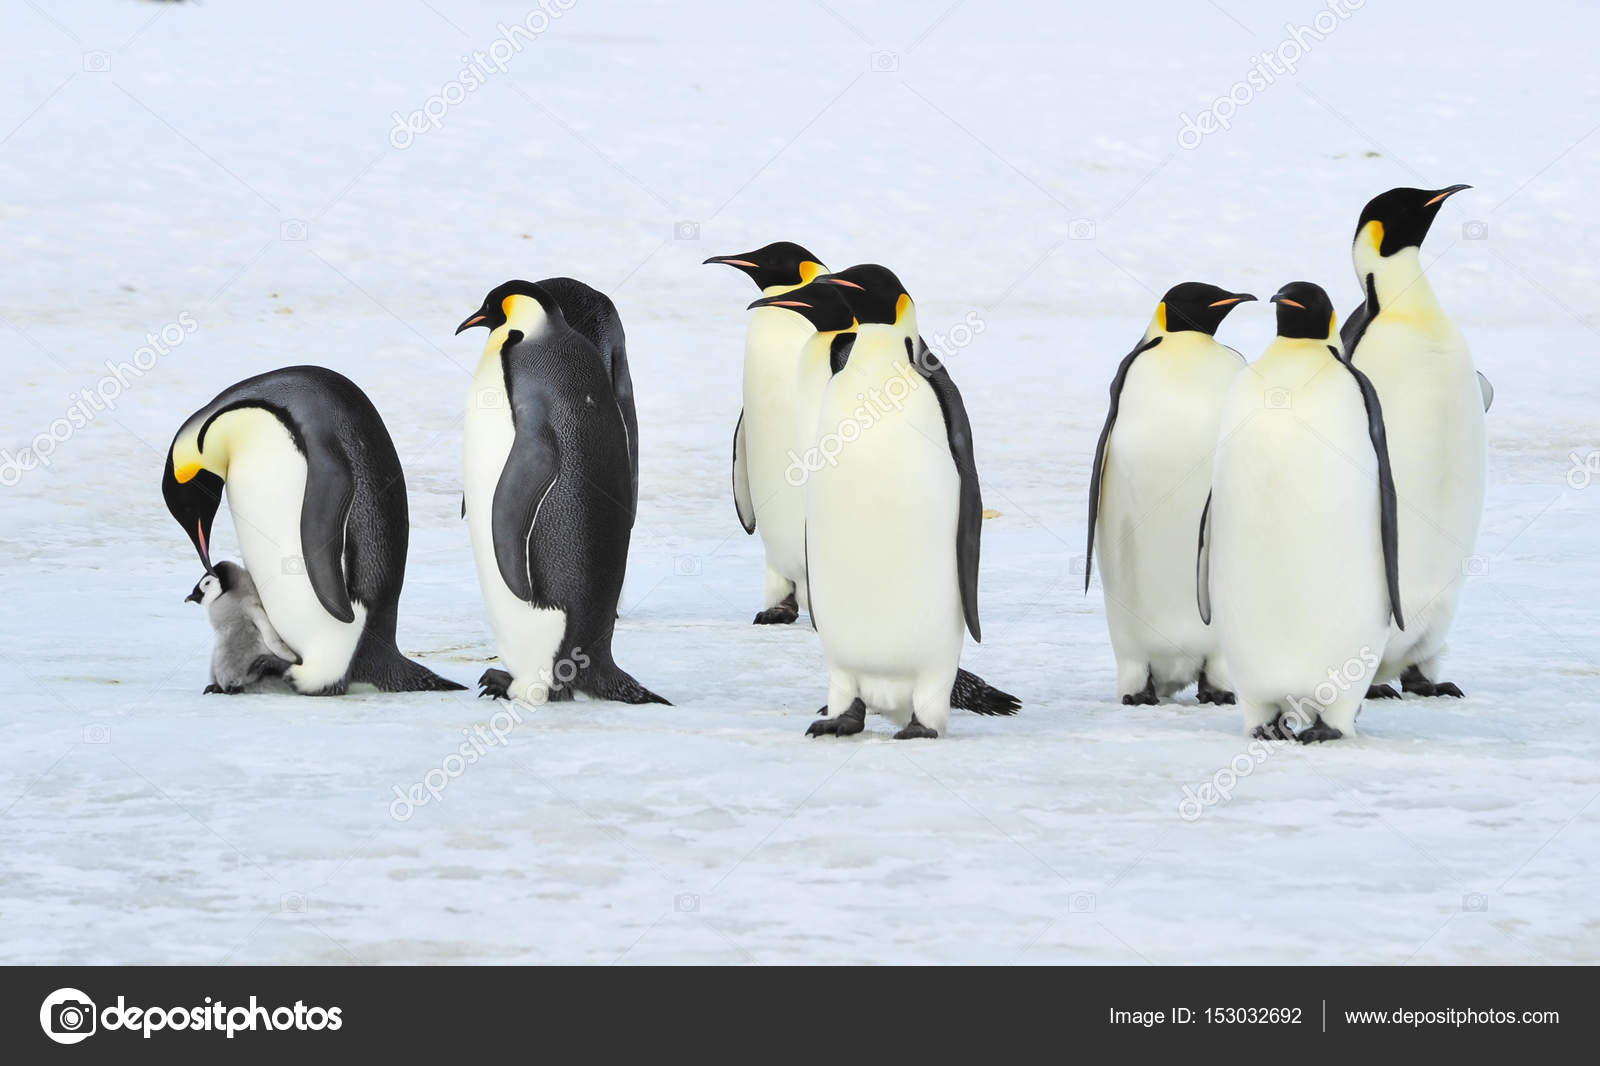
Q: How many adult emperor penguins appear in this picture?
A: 9